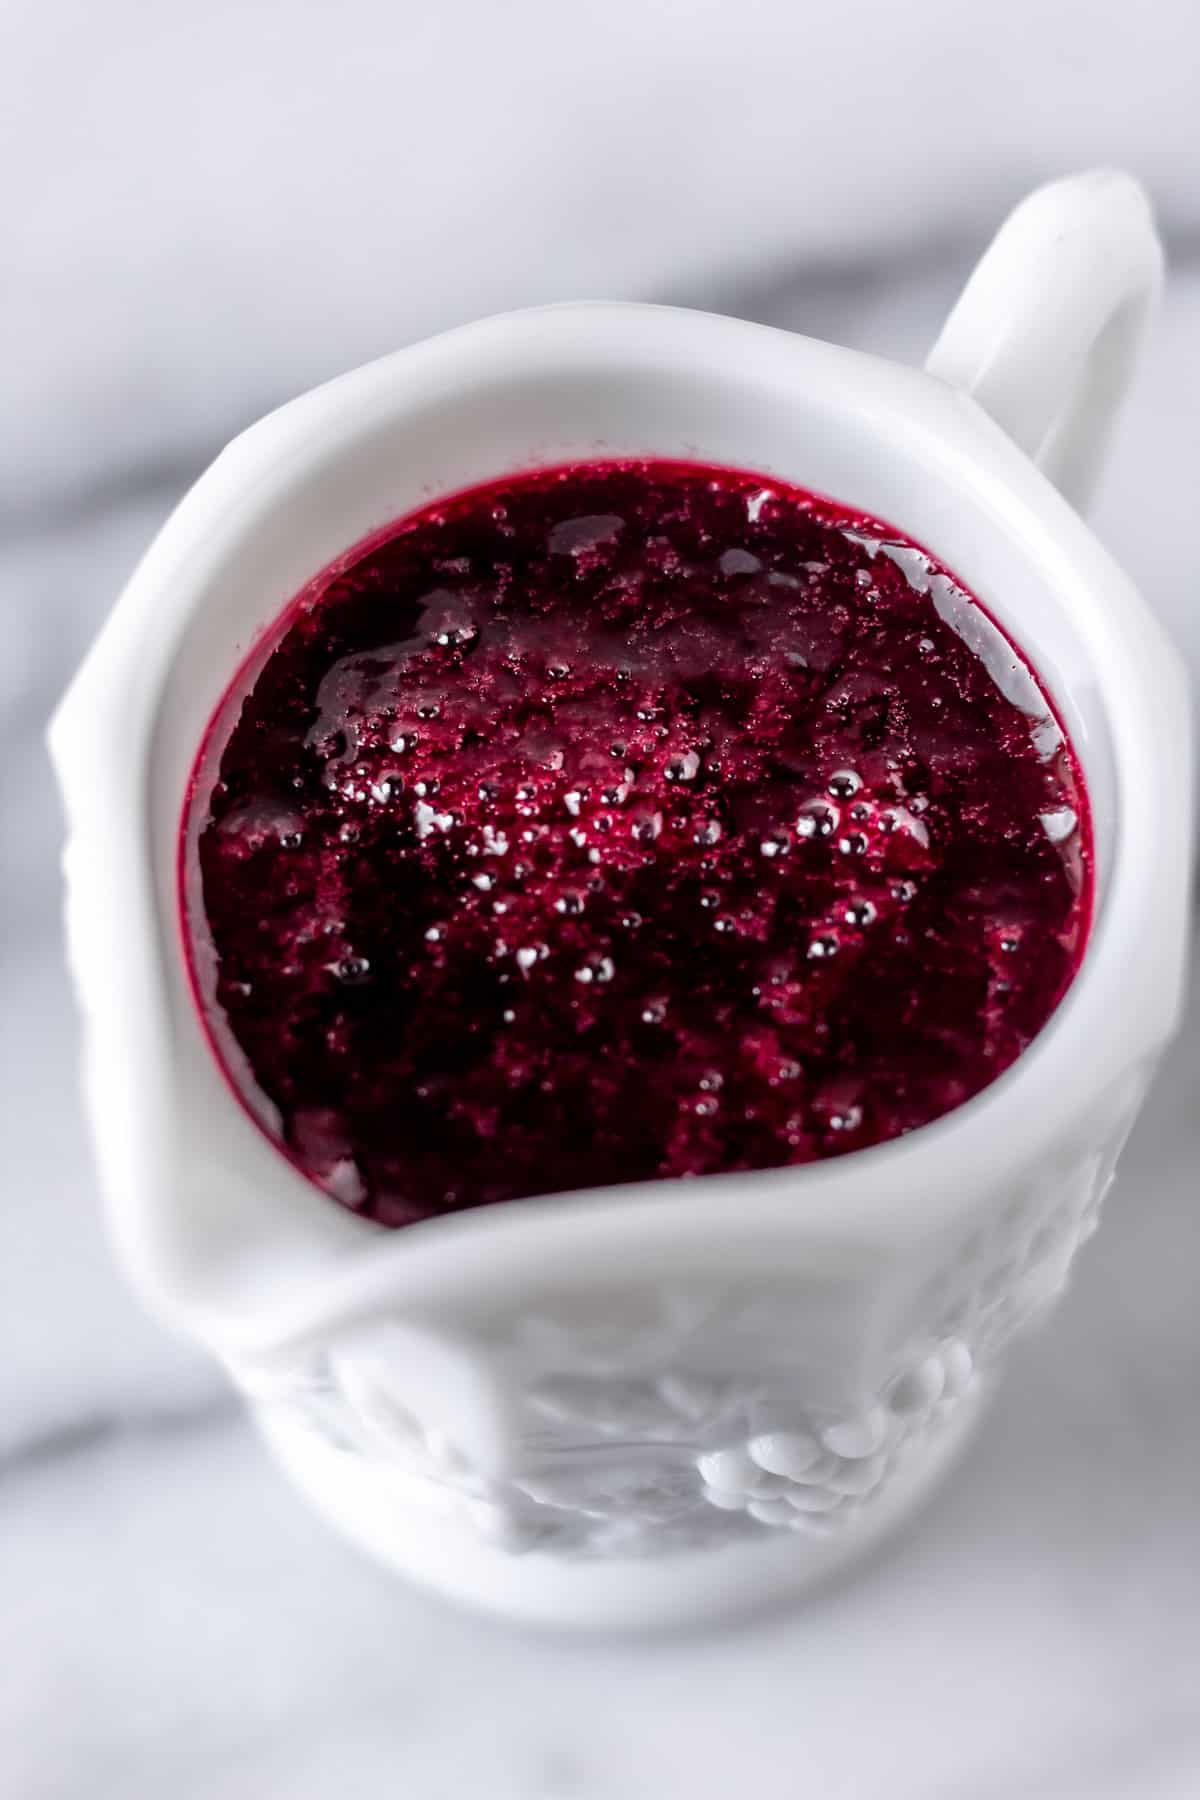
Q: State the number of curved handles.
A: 1